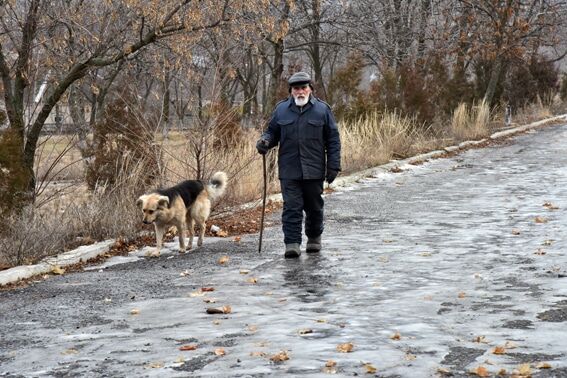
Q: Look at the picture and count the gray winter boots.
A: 2